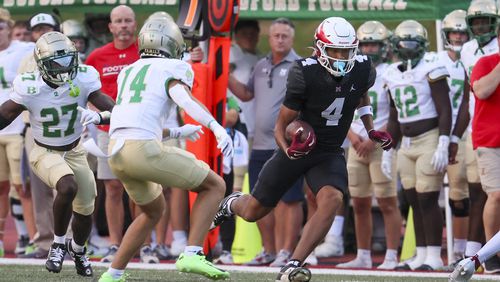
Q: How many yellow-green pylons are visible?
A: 2